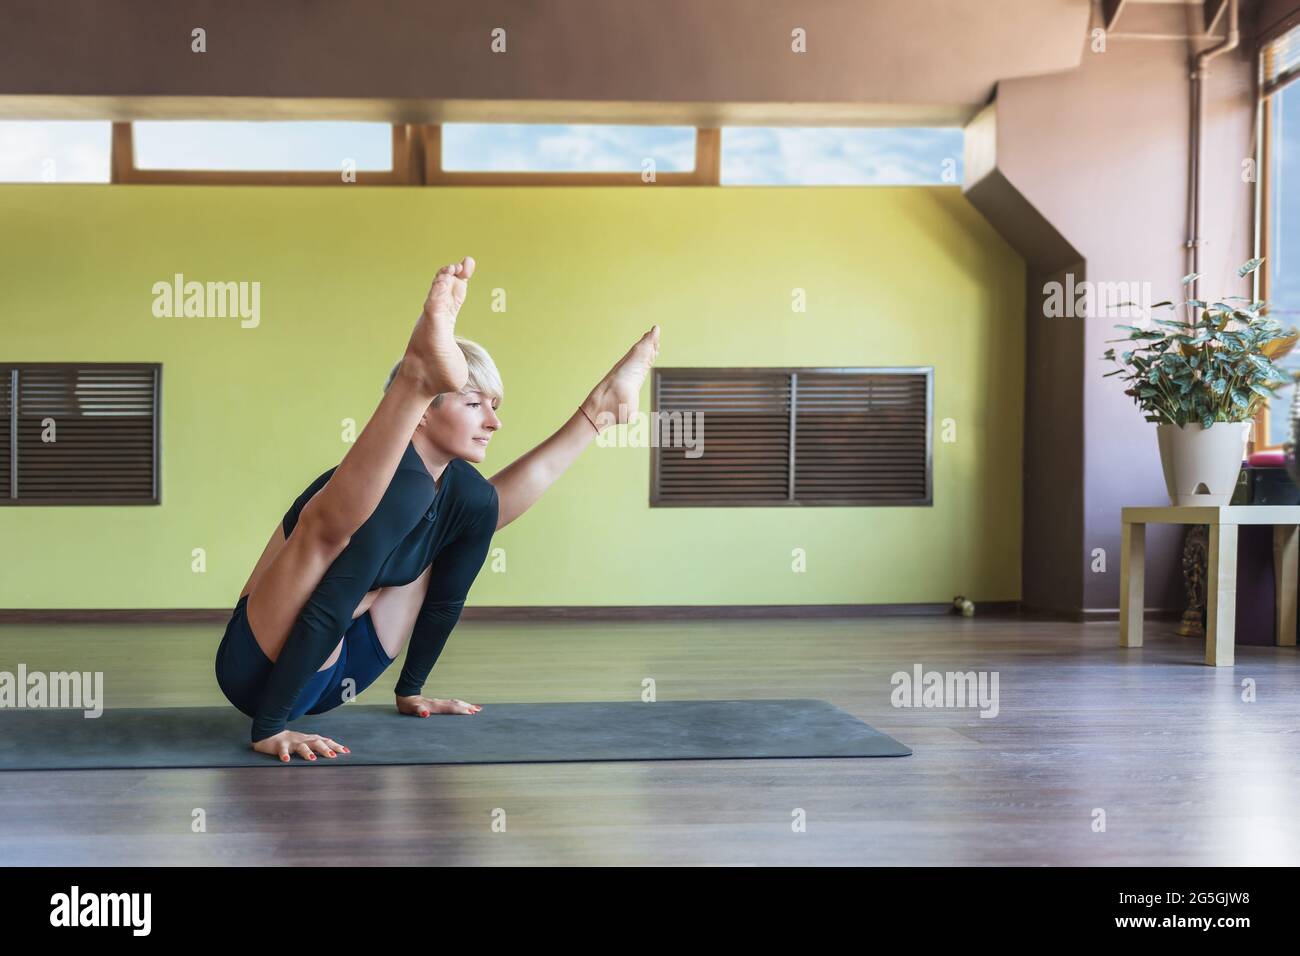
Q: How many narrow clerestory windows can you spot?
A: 4